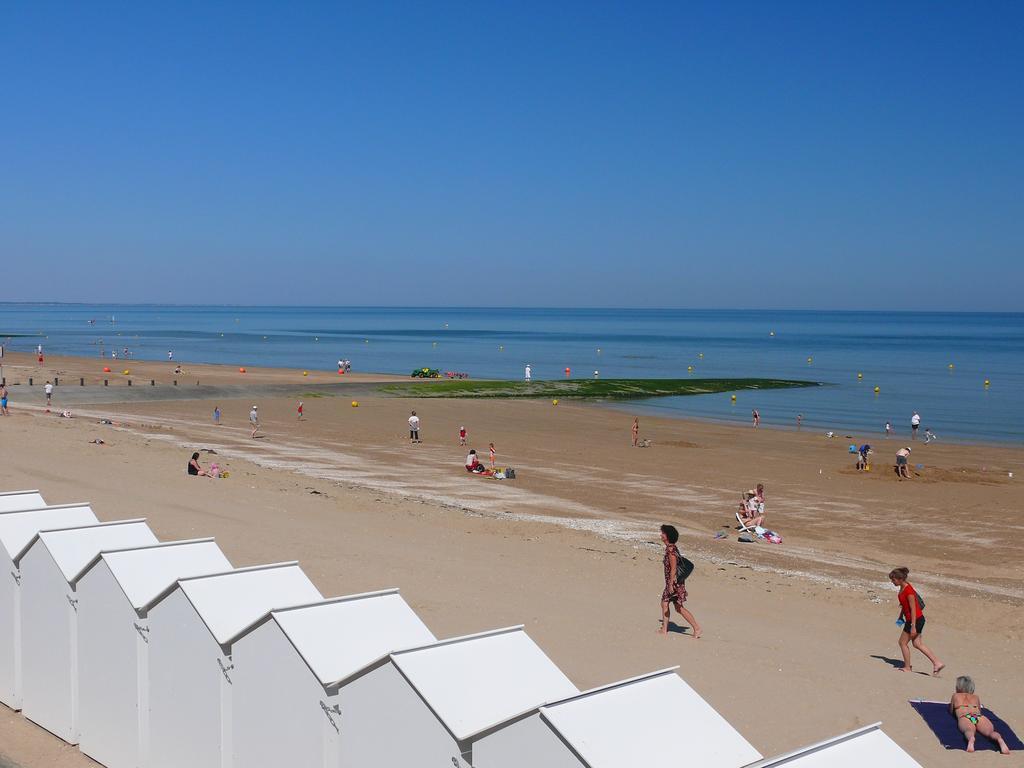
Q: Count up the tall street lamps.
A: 0